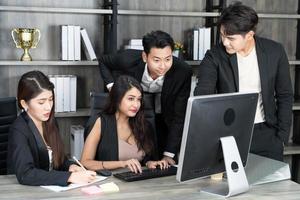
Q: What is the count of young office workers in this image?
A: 4